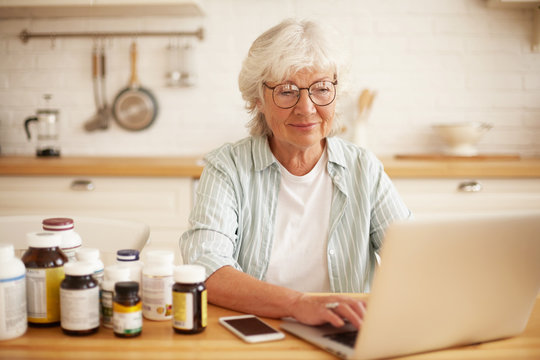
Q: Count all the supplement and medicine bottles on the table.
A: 10